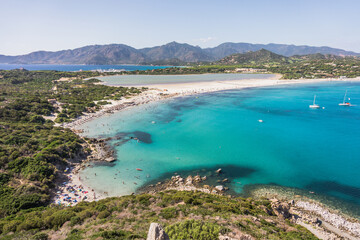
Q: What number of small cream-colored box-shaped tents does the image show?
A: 0